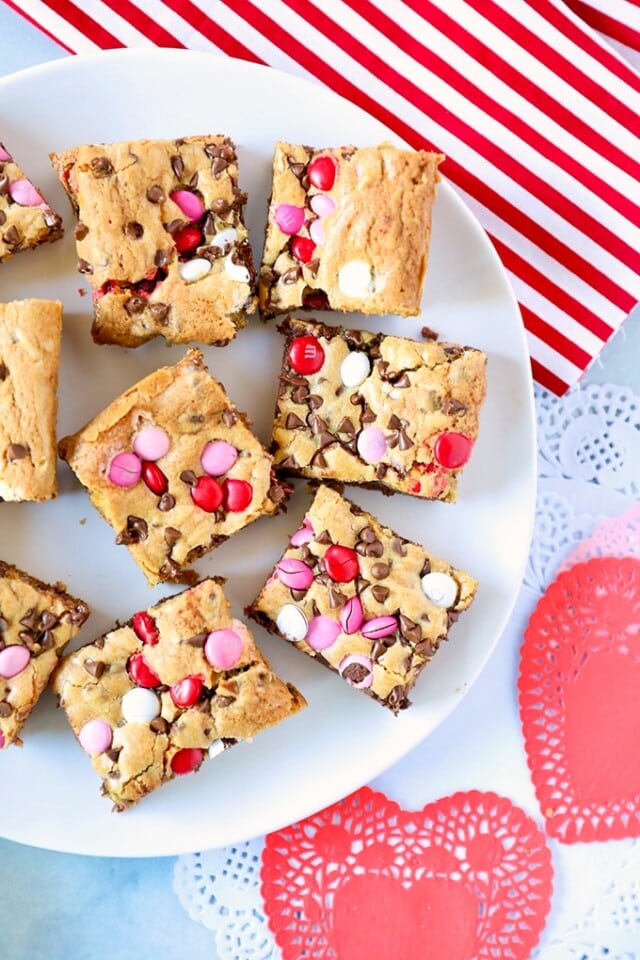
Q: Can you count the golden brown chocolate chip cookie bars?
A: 9